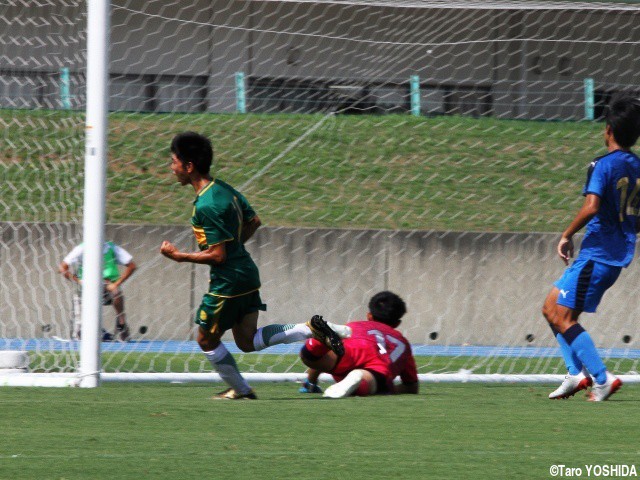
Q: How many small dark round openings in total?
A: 5